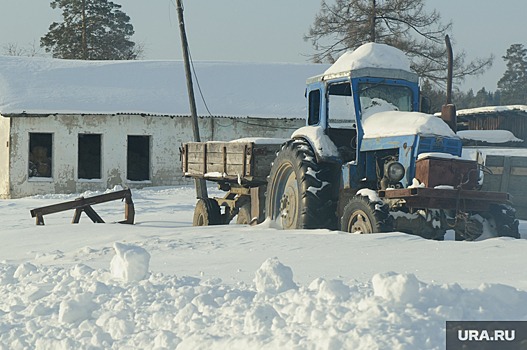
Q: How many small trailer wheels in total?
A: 2